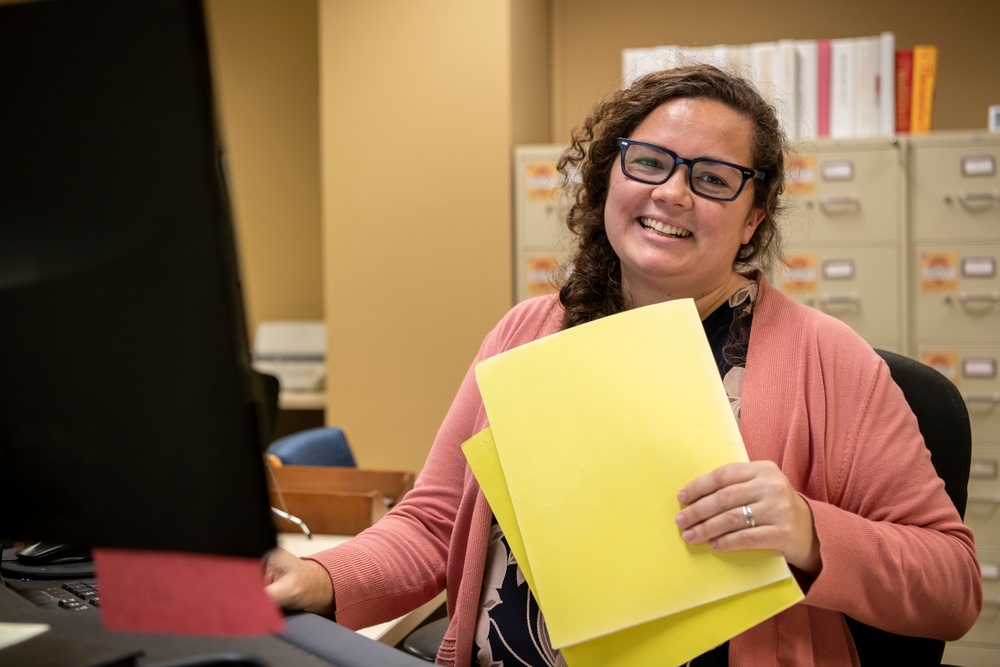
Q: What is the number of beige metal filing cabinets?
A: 3